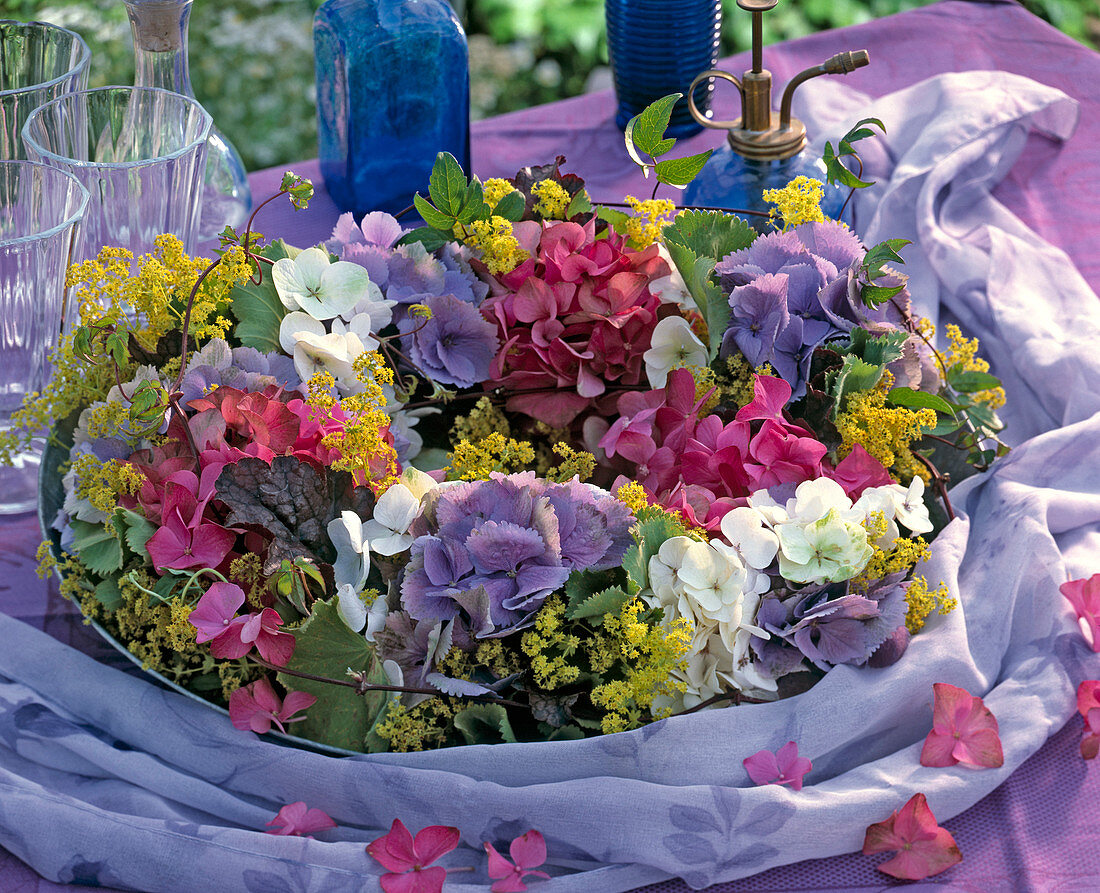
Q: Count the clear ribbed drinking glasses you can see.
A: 3